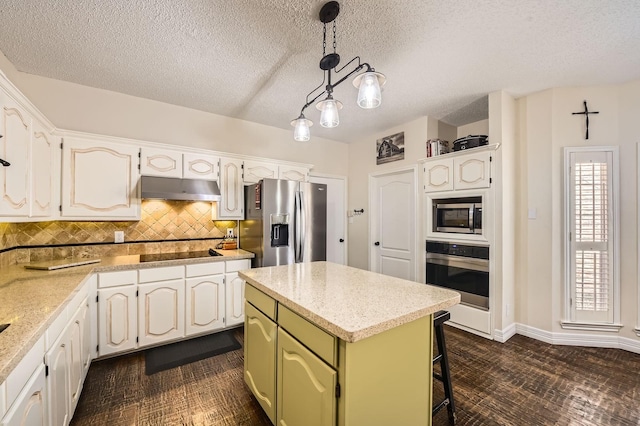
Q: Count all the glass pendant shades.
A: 3